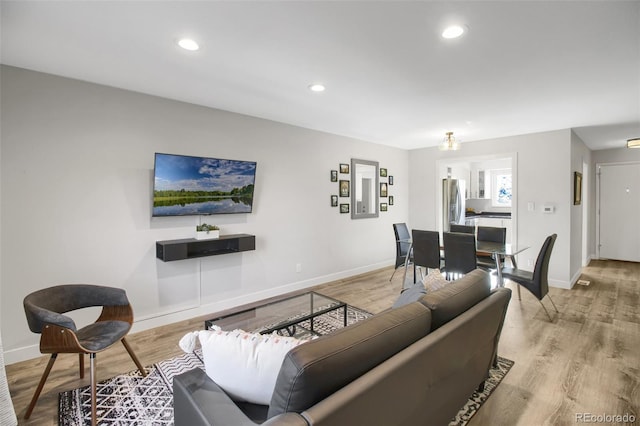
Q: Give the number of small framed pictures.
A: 10